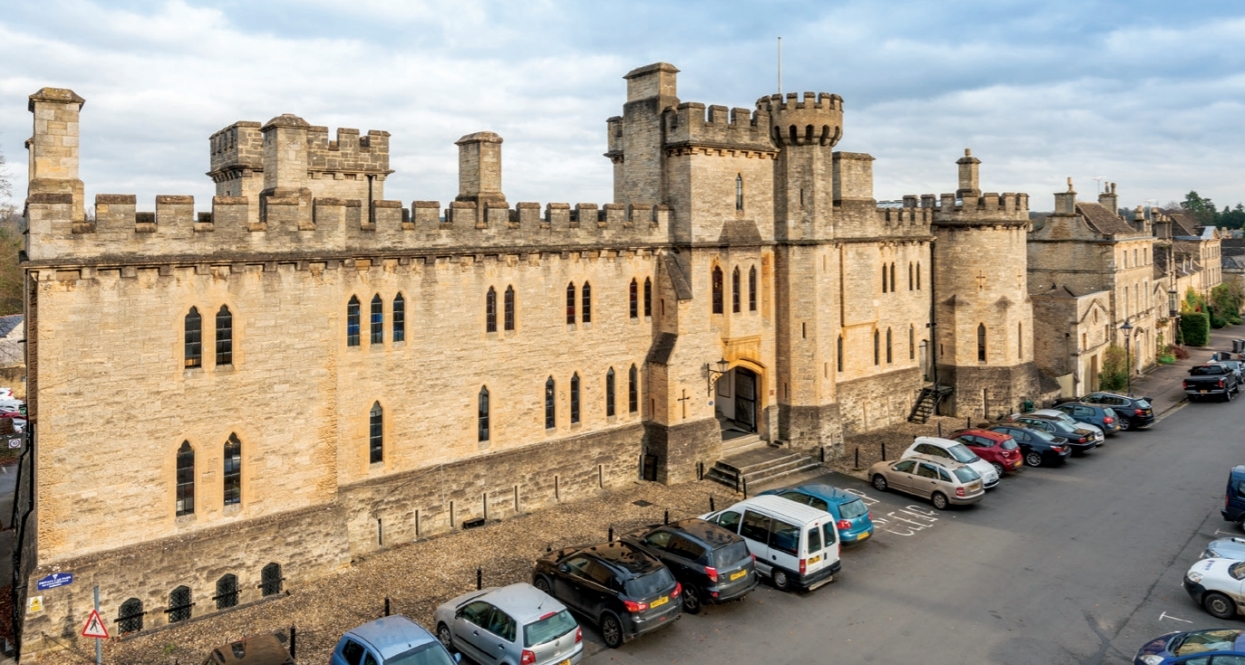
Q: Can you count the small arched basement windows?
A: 4